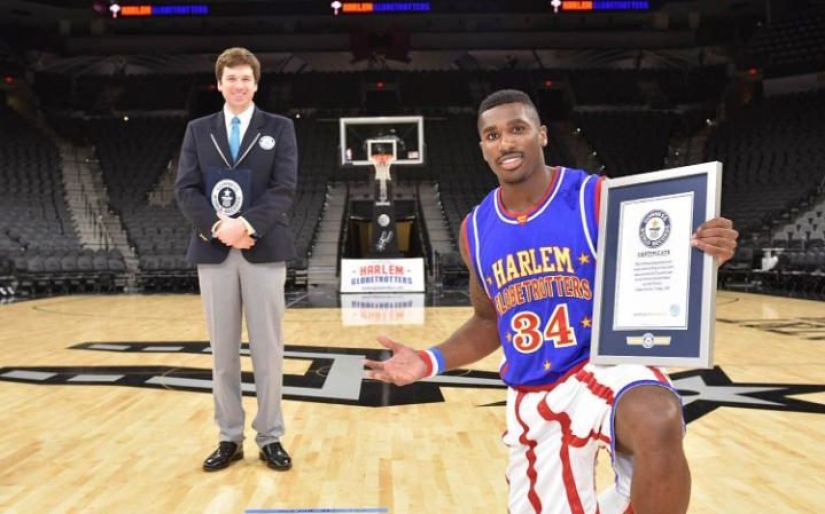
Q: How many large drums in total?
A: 0